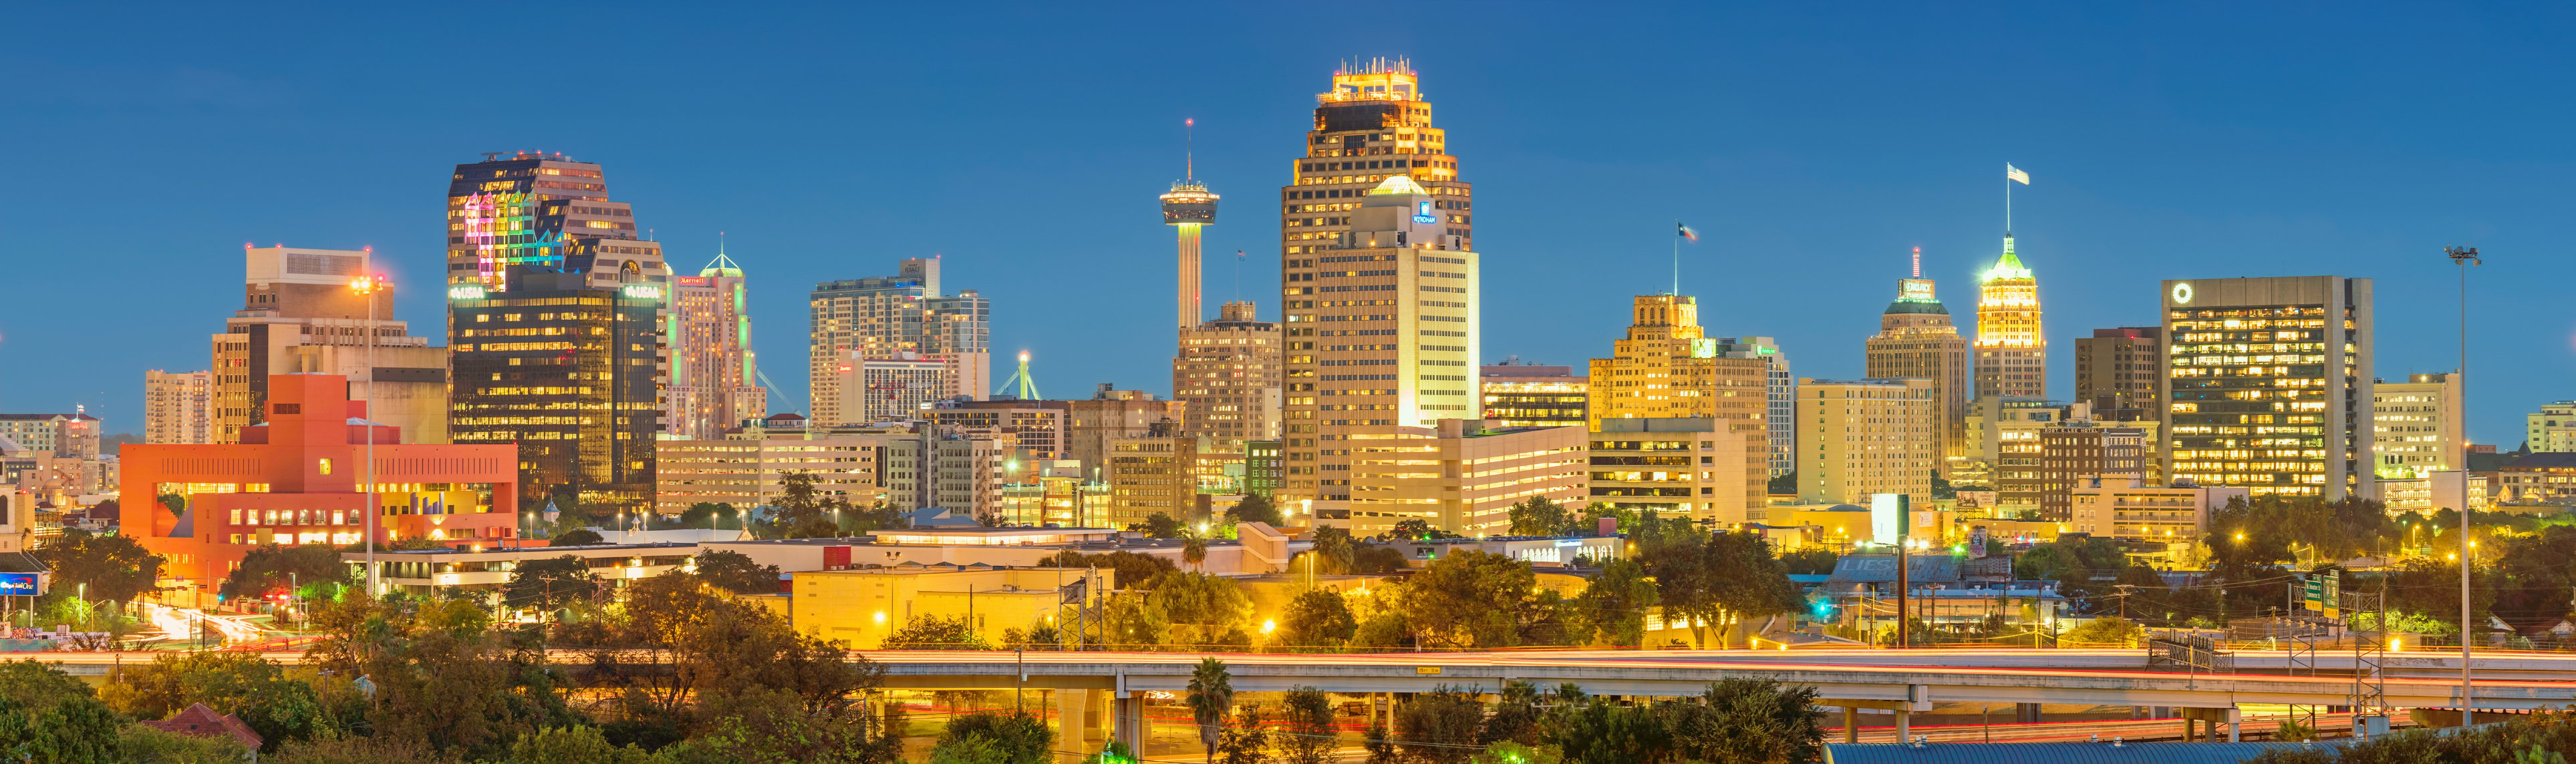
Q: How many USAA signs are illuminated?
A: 2